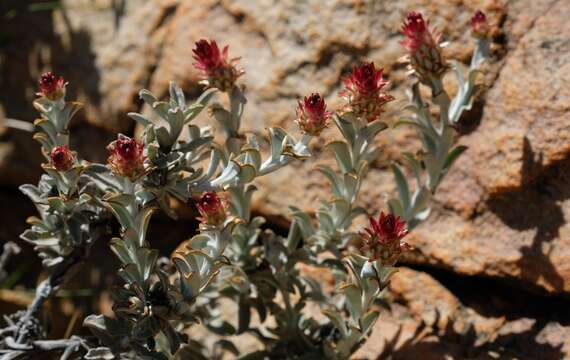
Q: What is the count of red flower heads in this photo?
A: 10